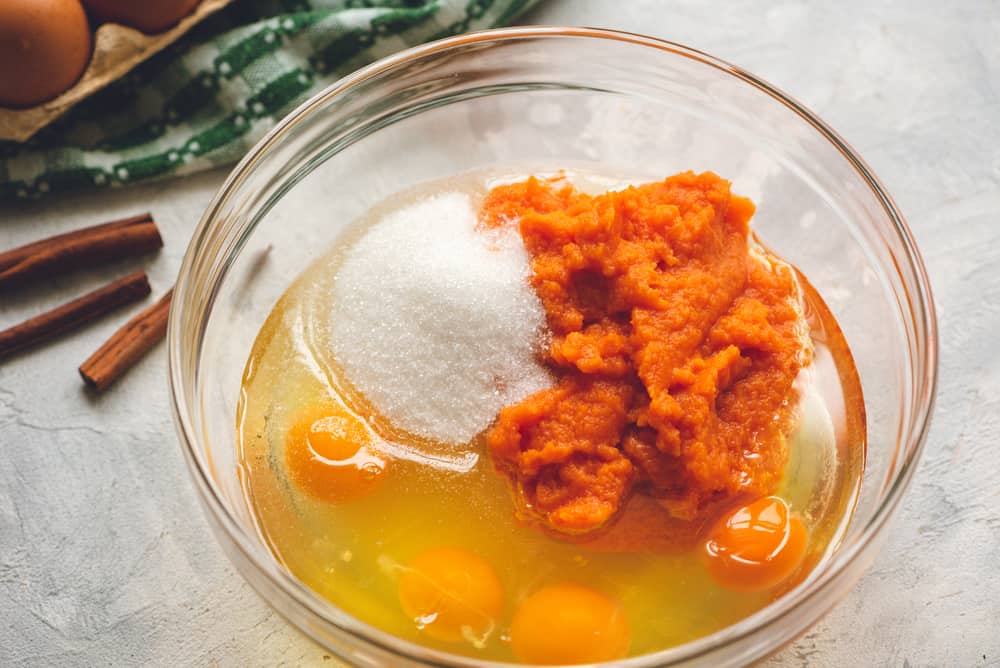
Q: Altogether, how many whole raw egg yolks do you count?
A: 4